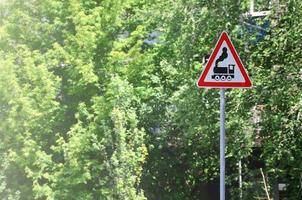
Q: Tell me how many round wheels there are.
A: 3